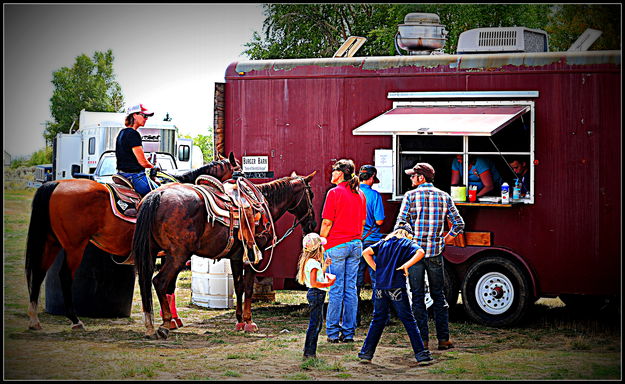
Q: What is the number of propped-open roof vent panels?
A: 2